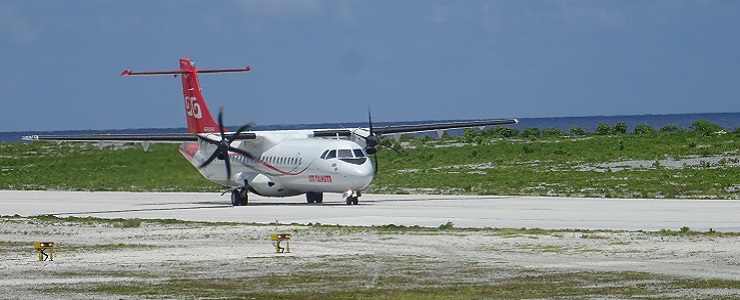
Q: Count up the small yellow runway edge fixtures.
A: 2